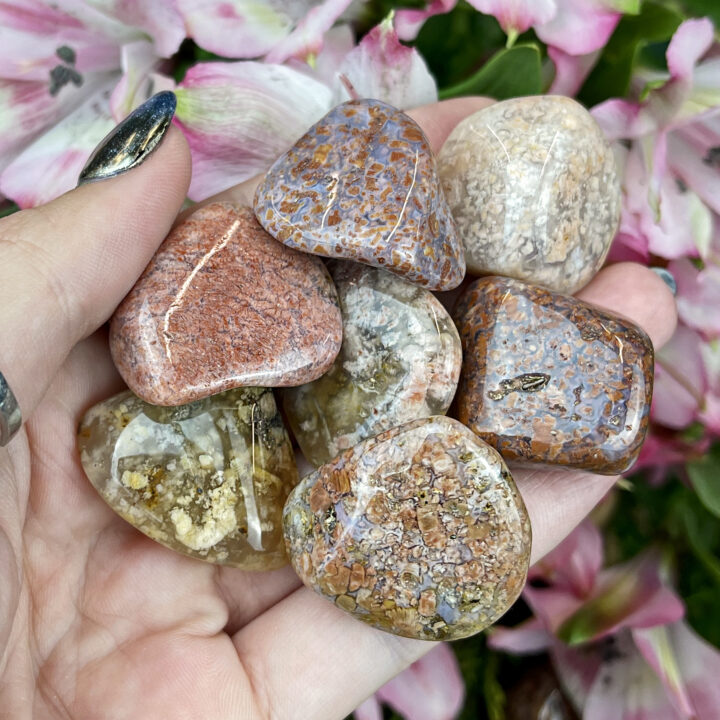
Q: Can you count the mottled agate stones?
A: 7